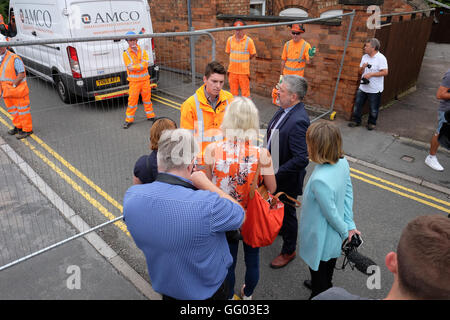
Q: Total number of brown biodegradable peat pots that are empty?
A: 0